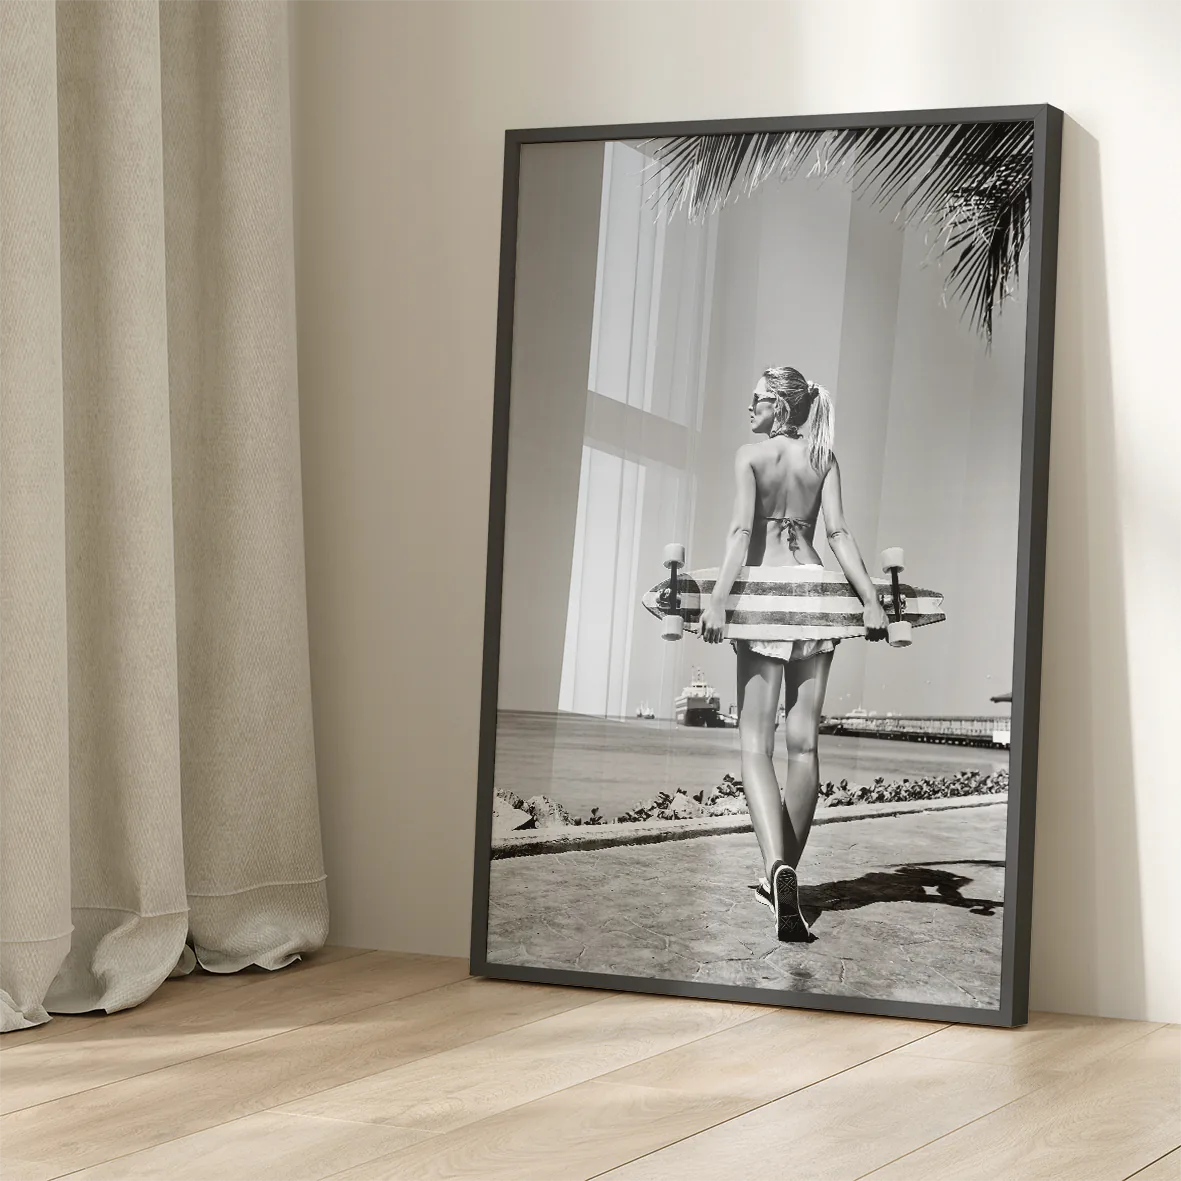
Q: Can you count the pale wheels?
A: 4